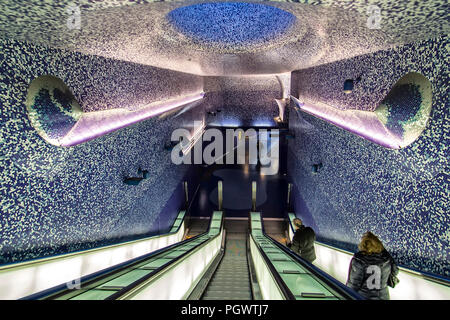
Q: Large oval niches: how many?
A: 2